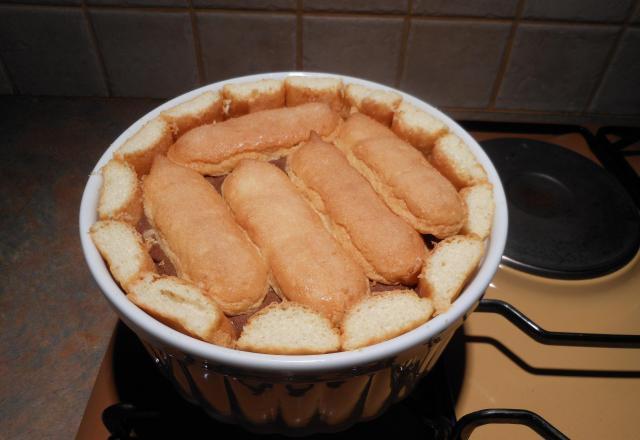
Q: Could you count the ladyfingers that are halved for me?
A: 14